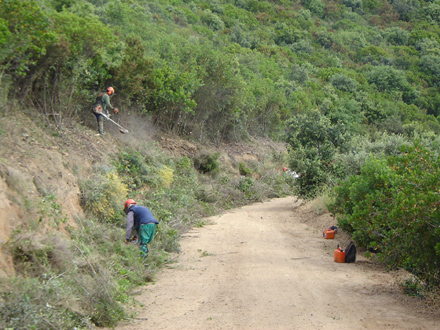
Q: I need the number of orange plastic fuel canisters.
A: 2